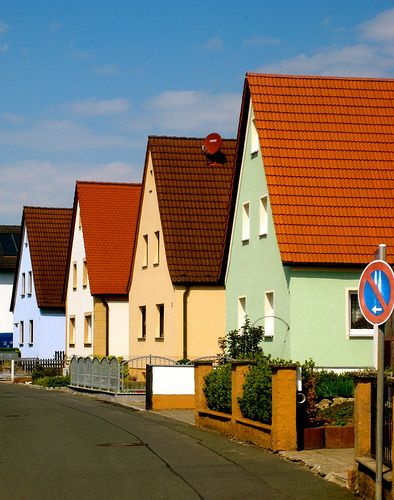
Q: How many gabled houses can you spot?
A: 4